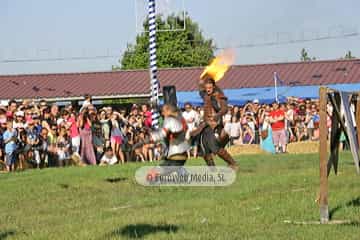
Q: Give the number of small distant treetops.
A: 2